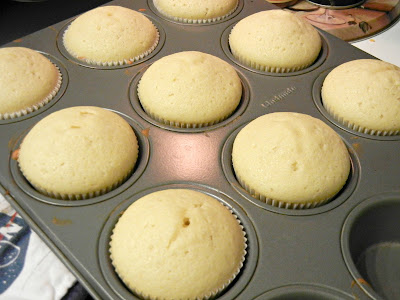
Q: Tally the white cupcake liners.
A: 9